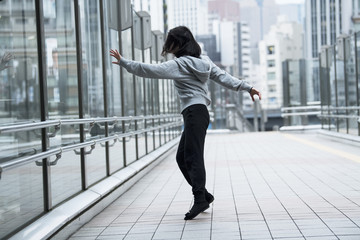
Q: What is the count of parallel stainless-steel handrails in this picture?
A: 2